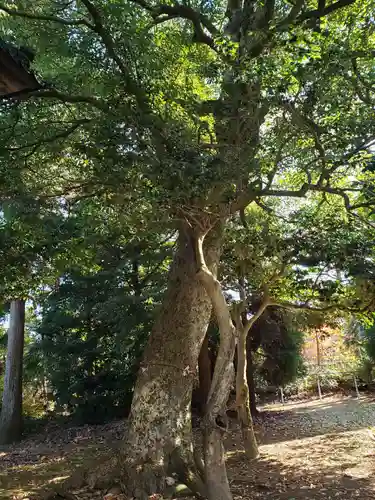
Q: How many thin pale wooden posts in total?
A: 3